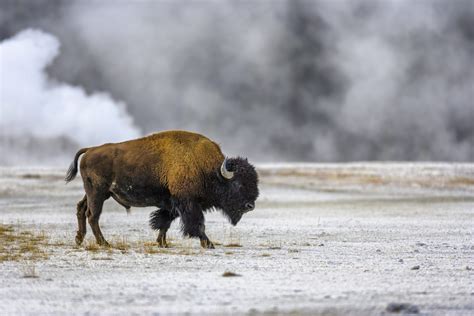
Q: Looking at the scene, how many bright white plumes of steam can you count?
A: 1